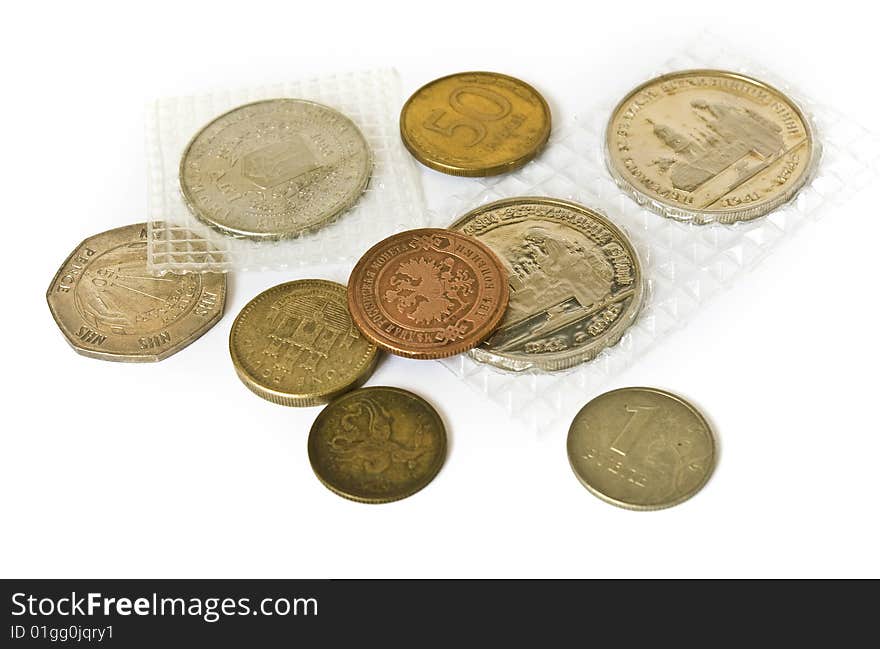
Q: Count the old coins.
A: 9